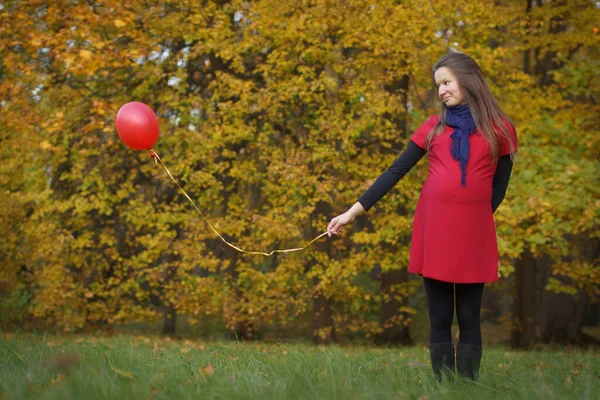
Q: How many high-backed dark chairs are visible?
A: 0